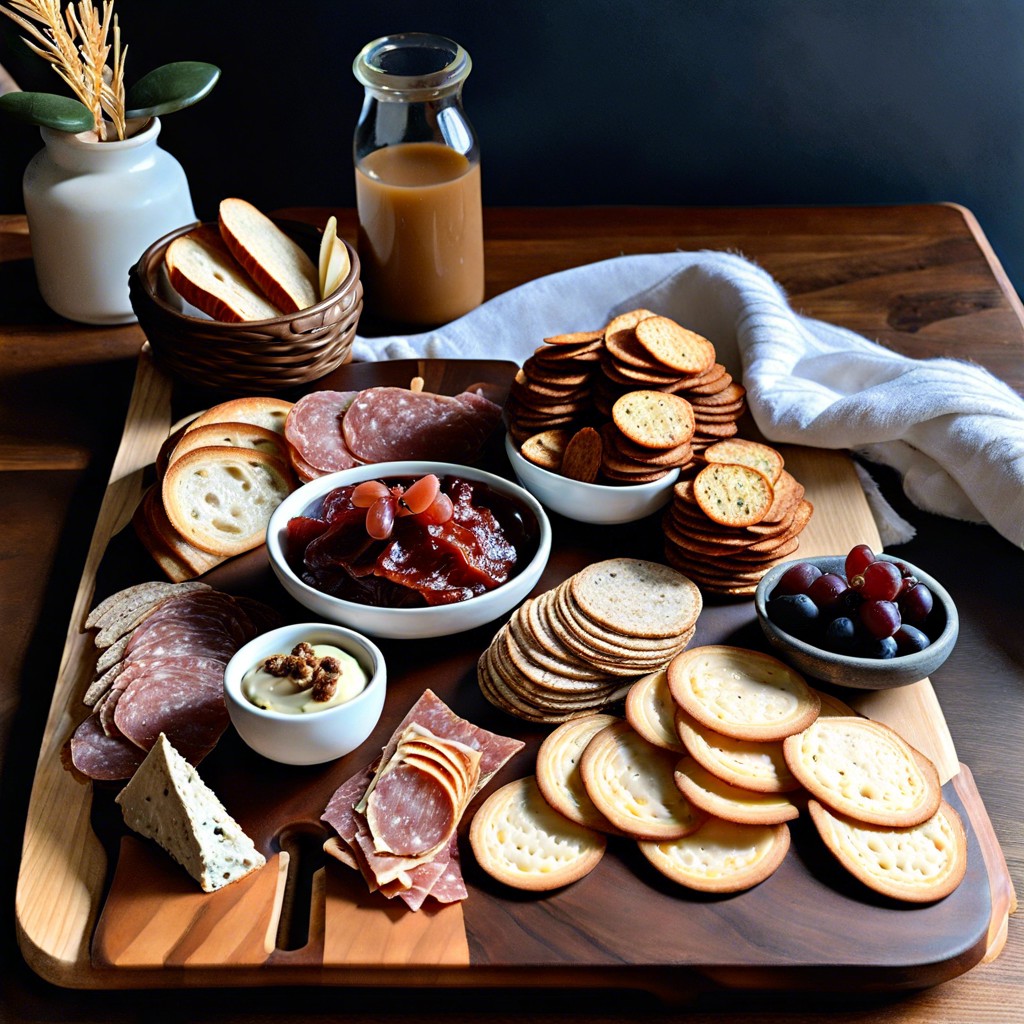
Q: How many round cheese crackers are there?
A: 11